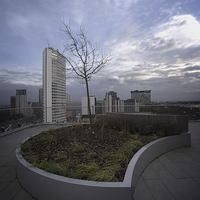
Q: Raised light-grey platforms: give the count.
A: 1